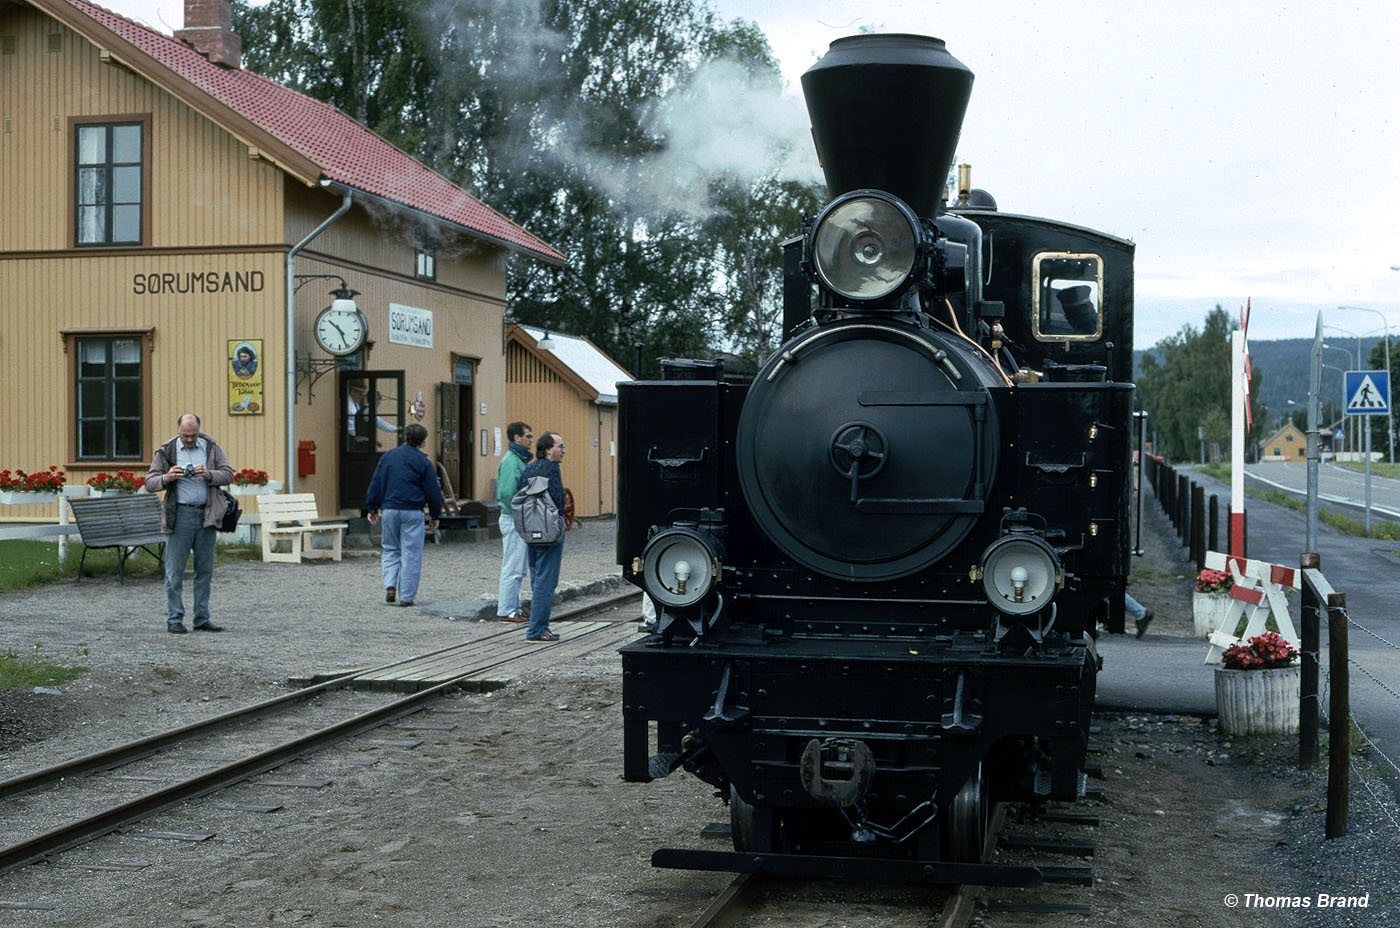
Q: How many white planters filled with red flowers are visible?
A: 5